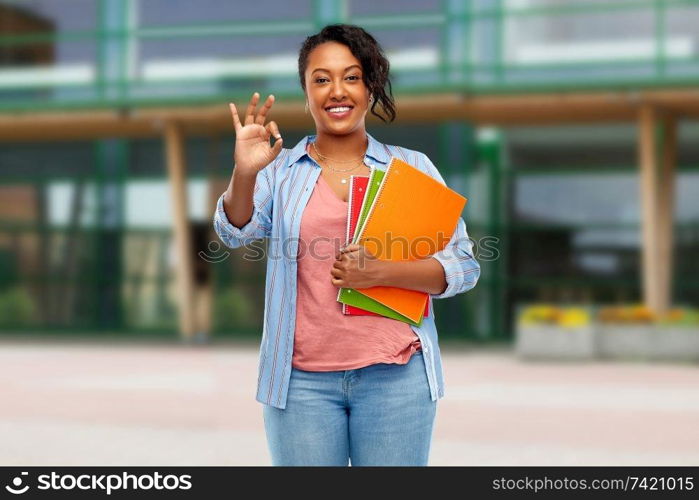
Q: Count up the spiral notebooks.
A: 3